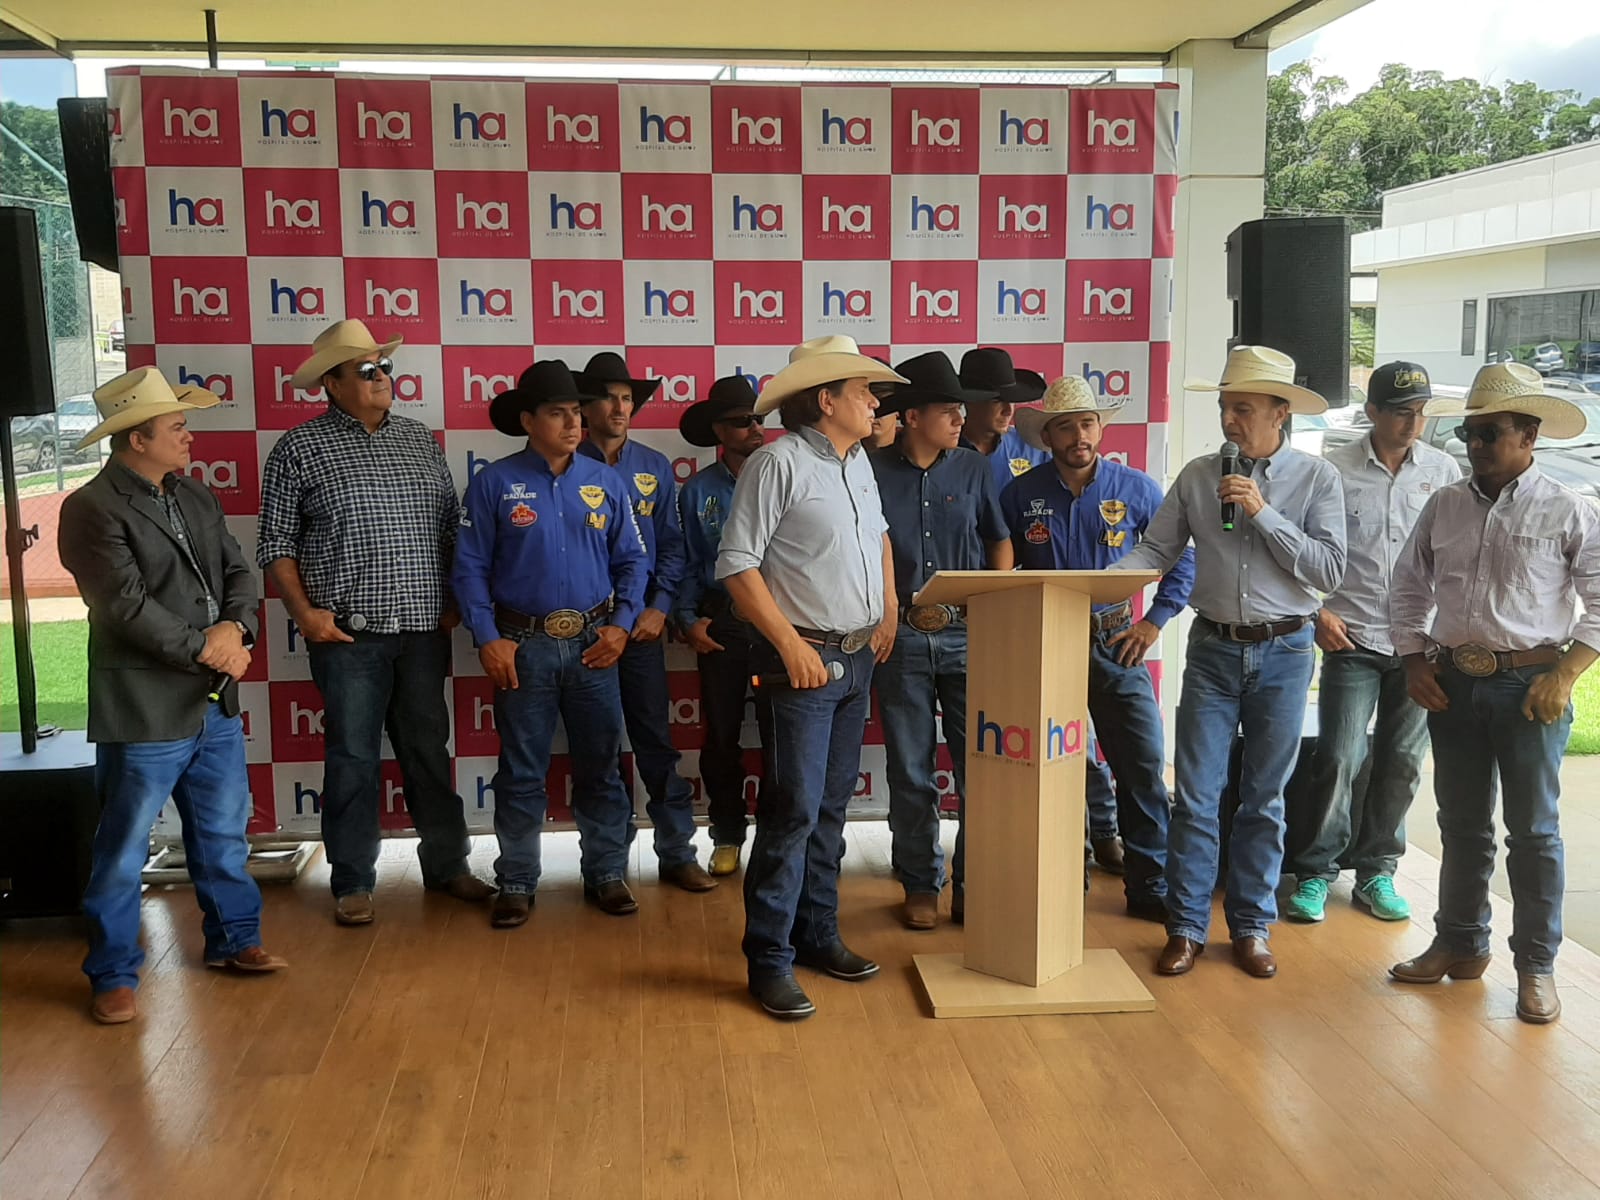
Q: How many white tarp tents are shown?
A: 0